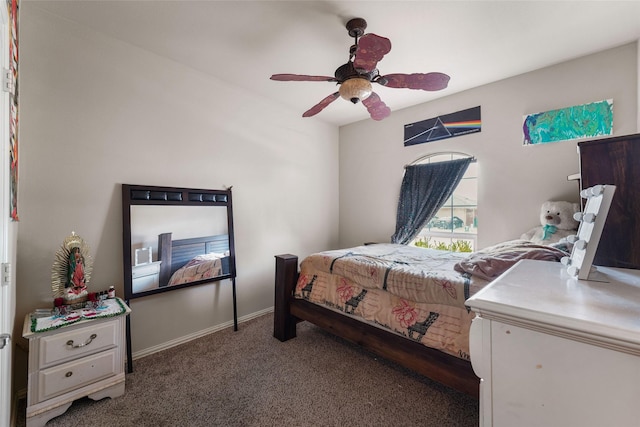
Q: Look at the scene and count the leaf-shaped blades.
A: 5